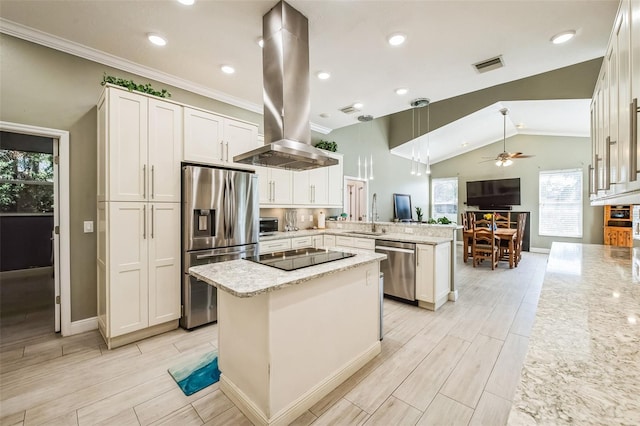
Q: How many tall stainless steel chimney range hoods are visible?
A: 1